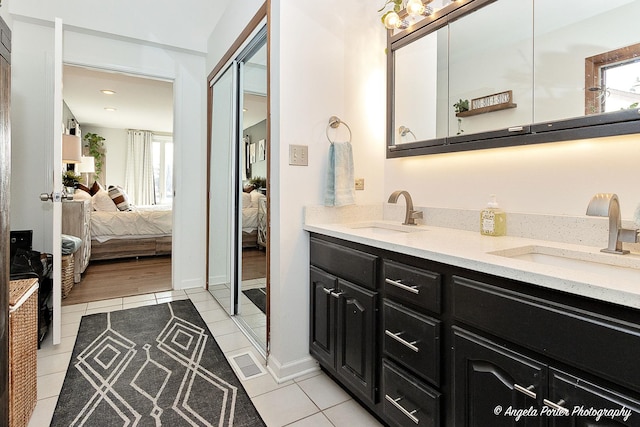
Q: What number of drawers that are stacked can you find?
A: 3